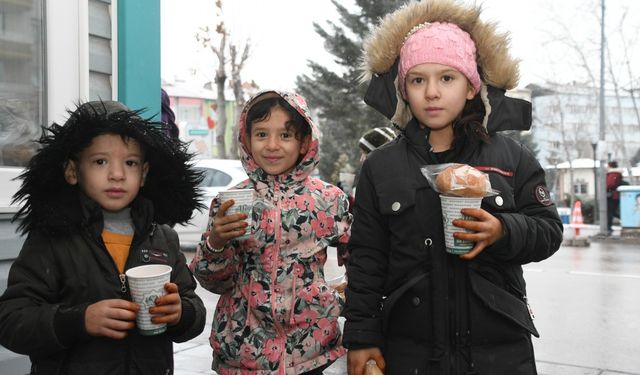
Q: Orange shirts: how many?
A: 1